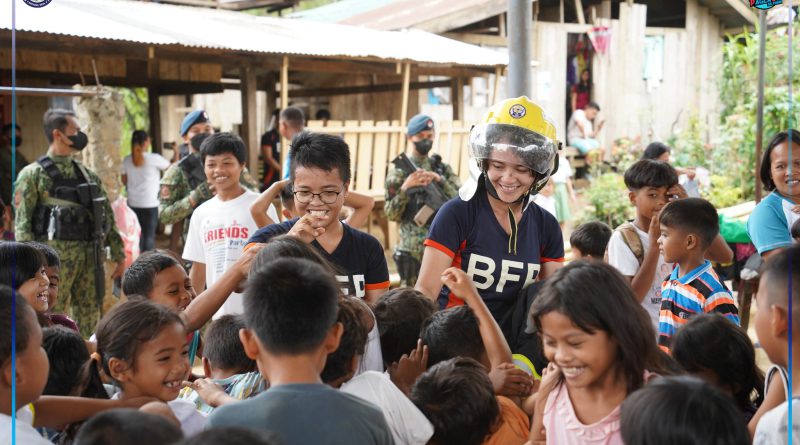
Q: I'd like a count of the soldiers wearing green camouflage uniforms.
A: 3